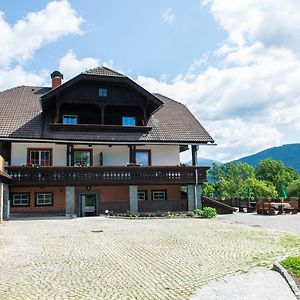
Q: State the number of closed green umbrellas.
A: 2